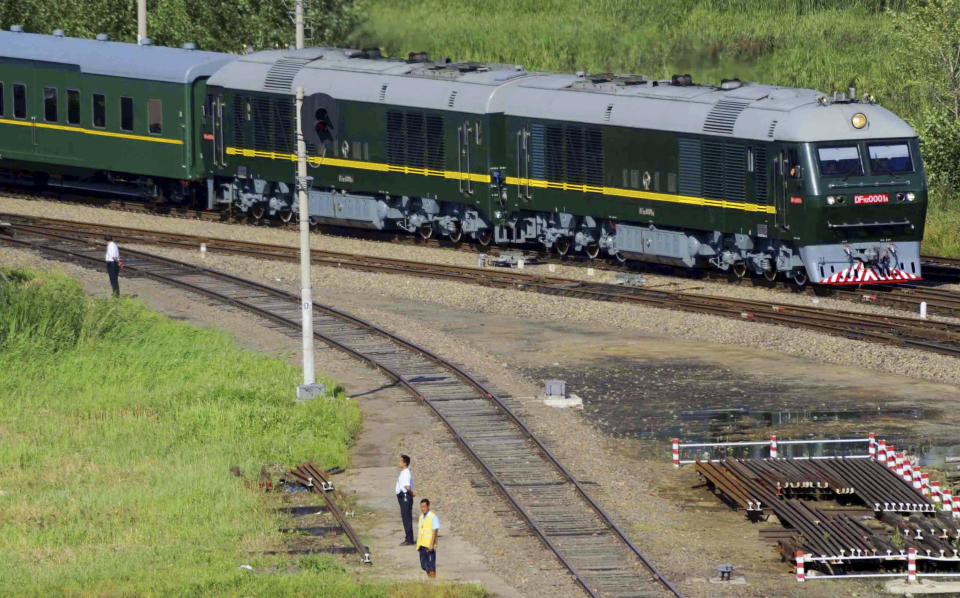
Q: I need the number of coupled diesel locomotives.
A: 2